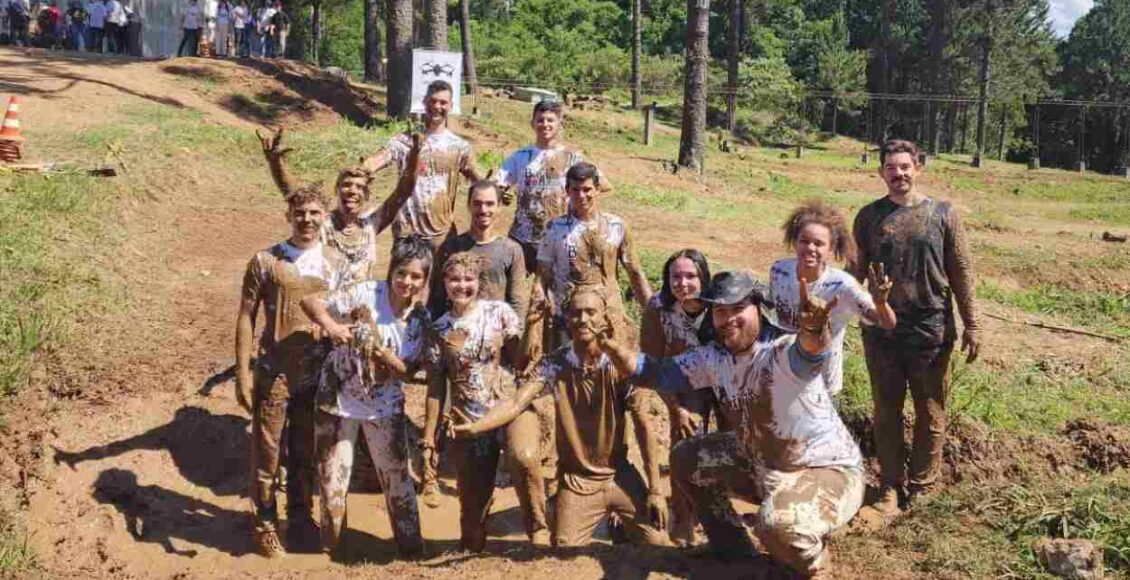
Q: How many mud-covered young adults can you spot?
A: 13